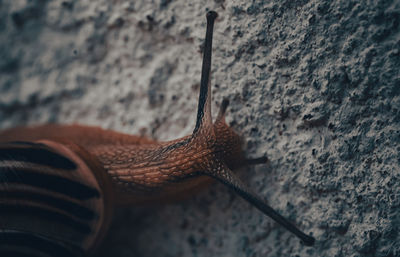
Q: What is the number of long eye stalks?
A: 2